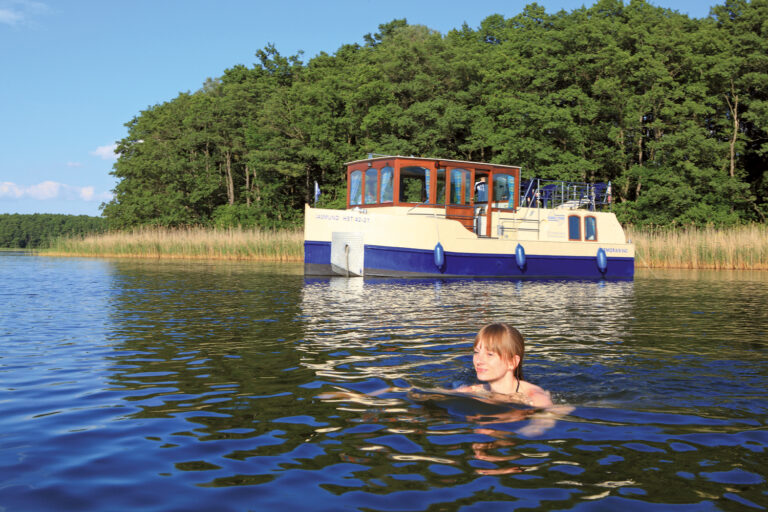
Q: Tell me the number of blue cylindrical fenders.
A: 3